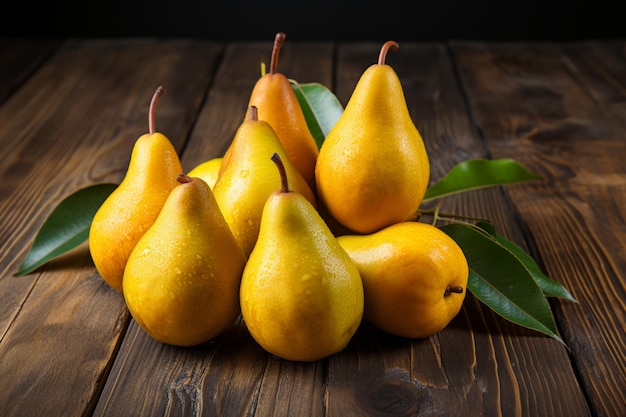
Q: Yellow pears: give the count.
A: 8